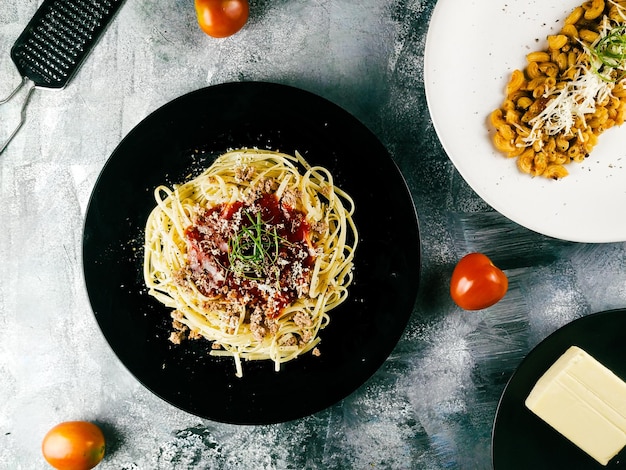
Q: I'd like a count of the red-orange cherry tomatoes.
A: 3